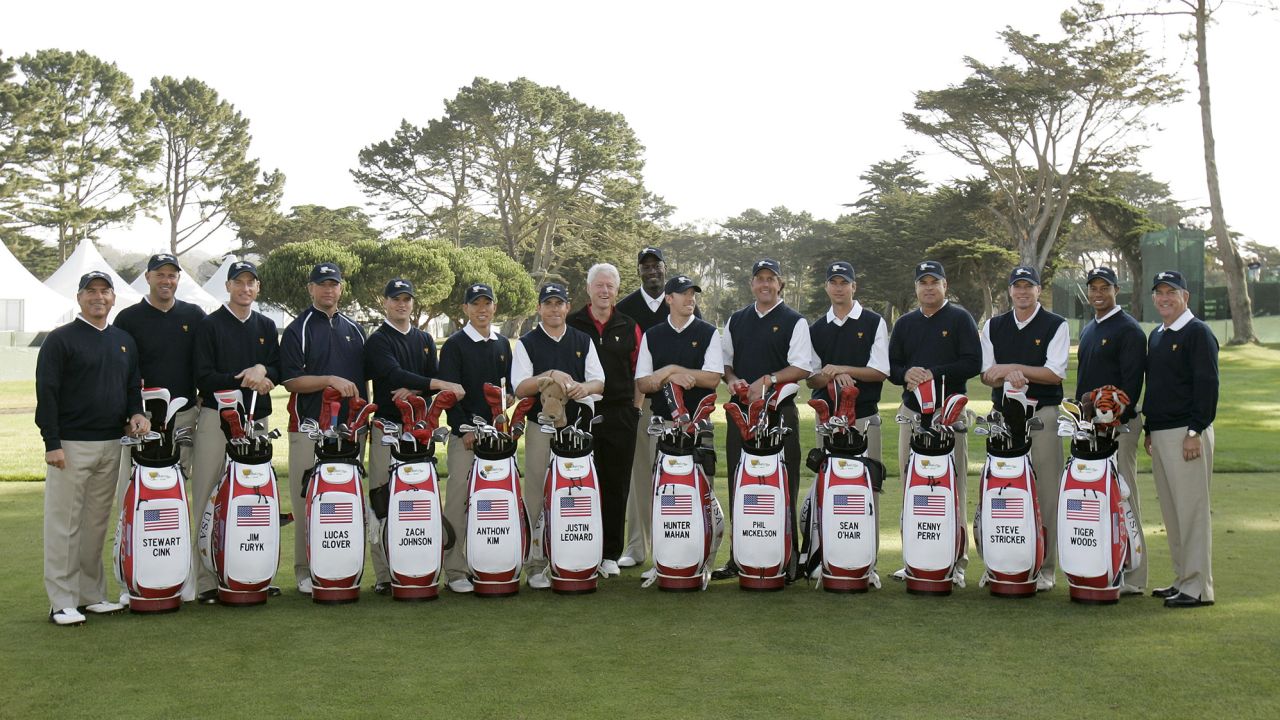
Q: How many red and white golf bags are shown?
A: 12